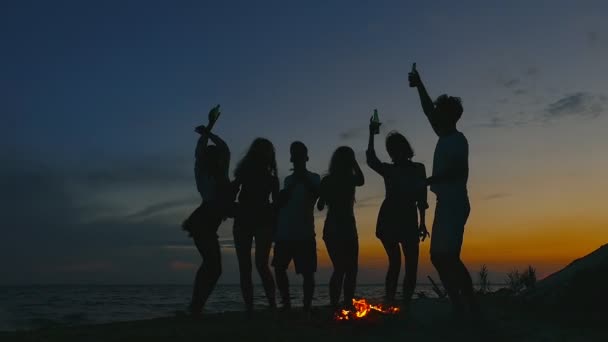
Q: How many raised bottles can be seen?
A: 3